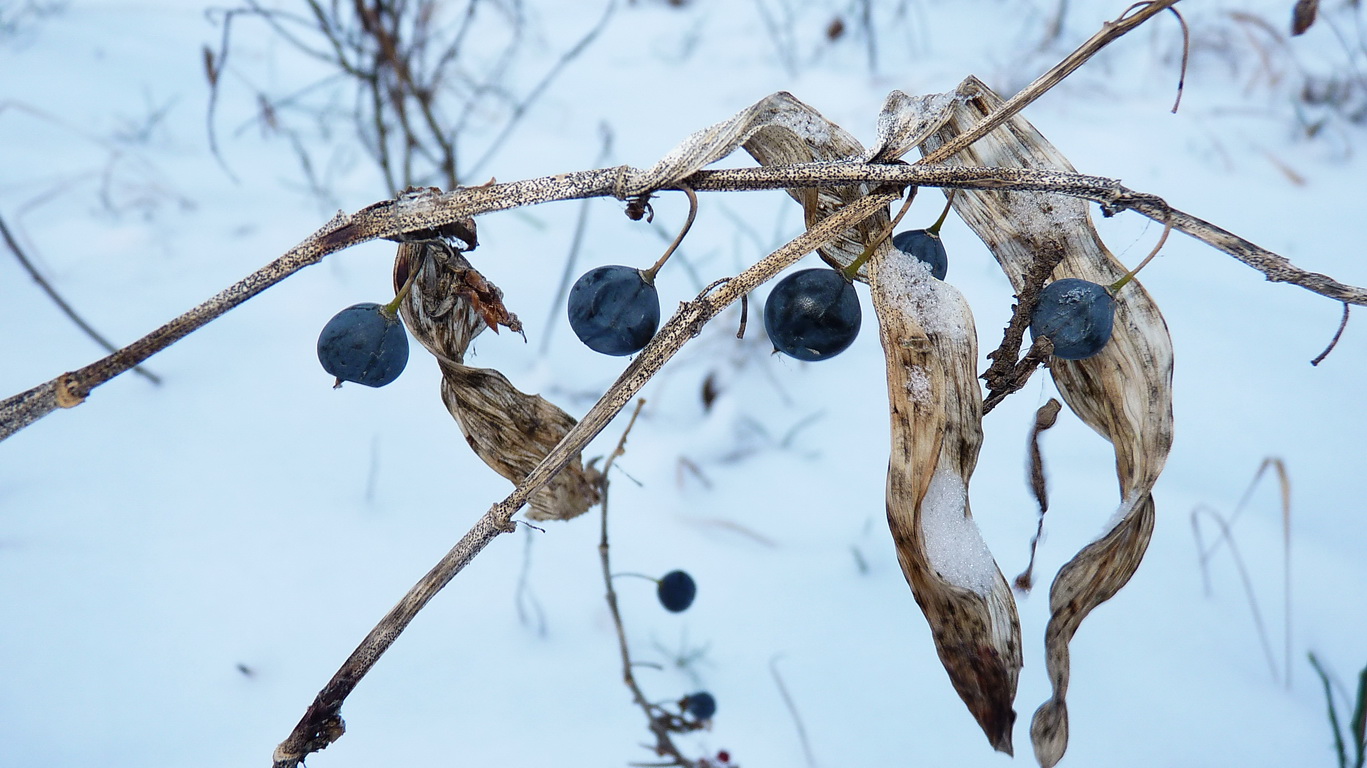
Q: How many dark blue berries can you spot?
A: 7